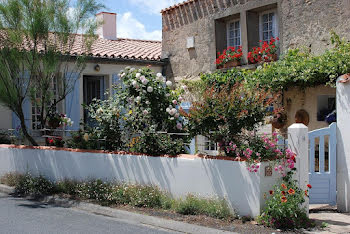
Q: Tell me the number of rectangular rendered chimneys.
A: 1